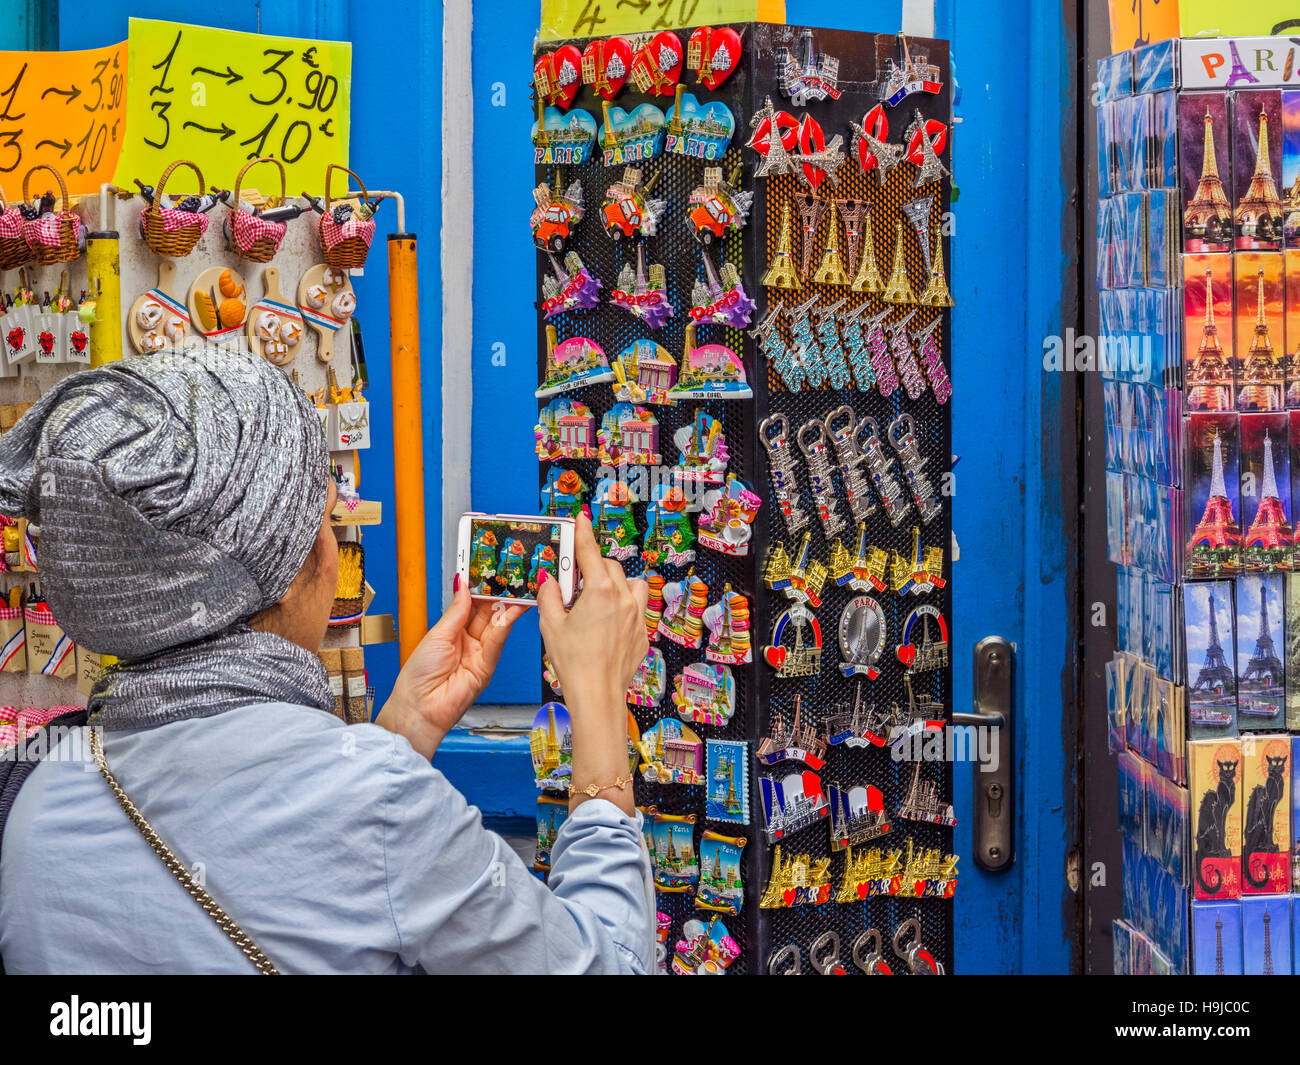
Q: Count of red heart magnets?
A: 4